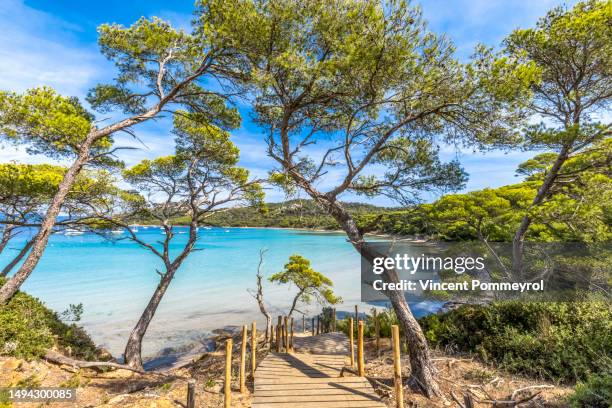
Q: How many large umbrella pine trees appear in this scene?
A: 4